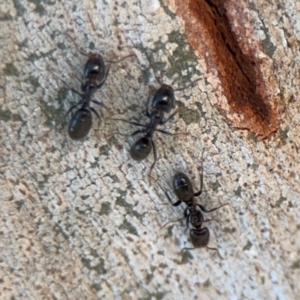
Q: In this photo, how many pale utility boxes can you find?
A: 0